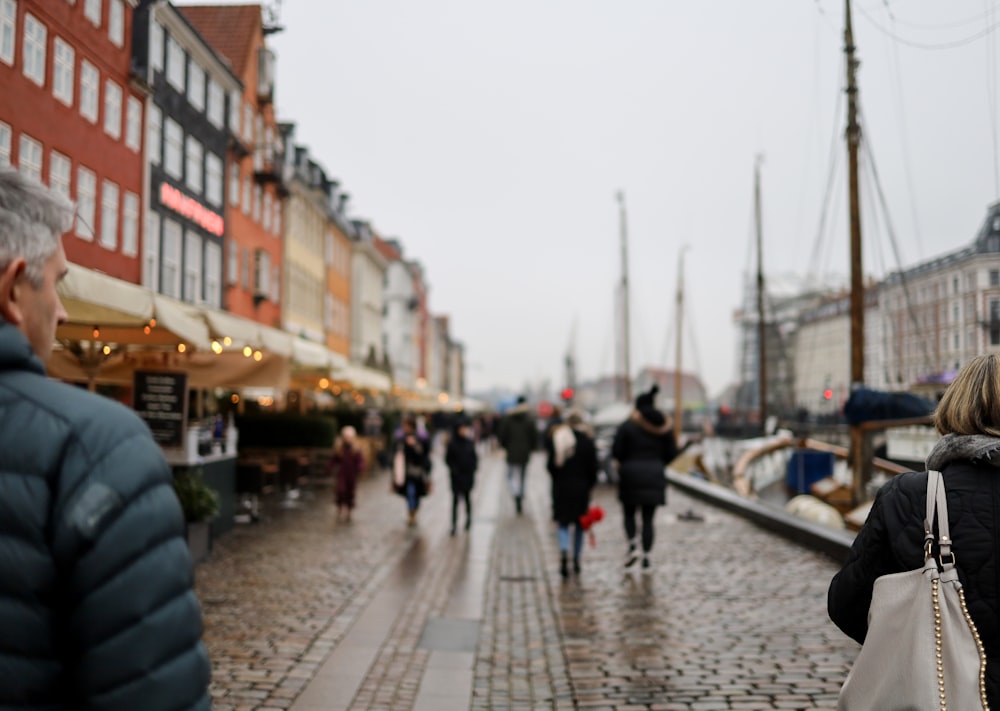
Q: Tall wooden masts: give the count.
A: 4